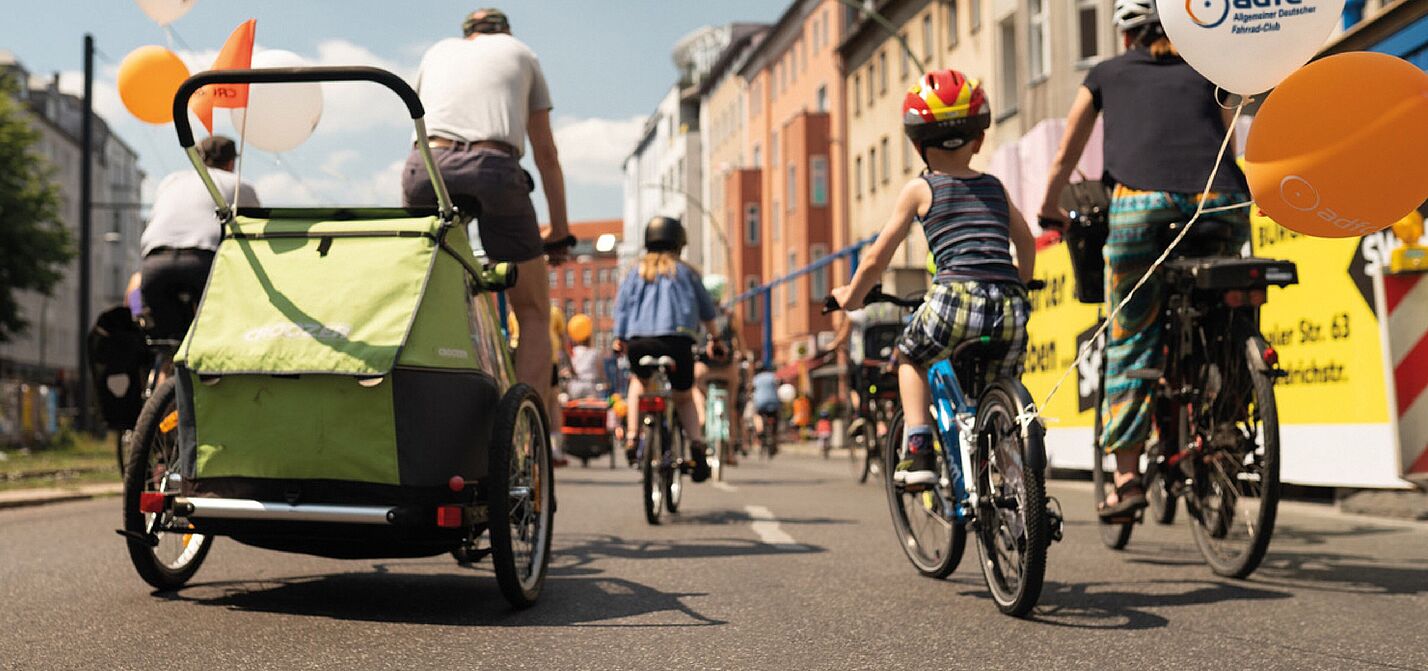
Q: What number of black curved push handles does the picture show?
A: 1